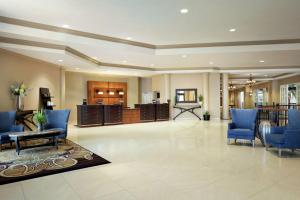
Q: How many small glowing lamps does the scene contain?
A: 3